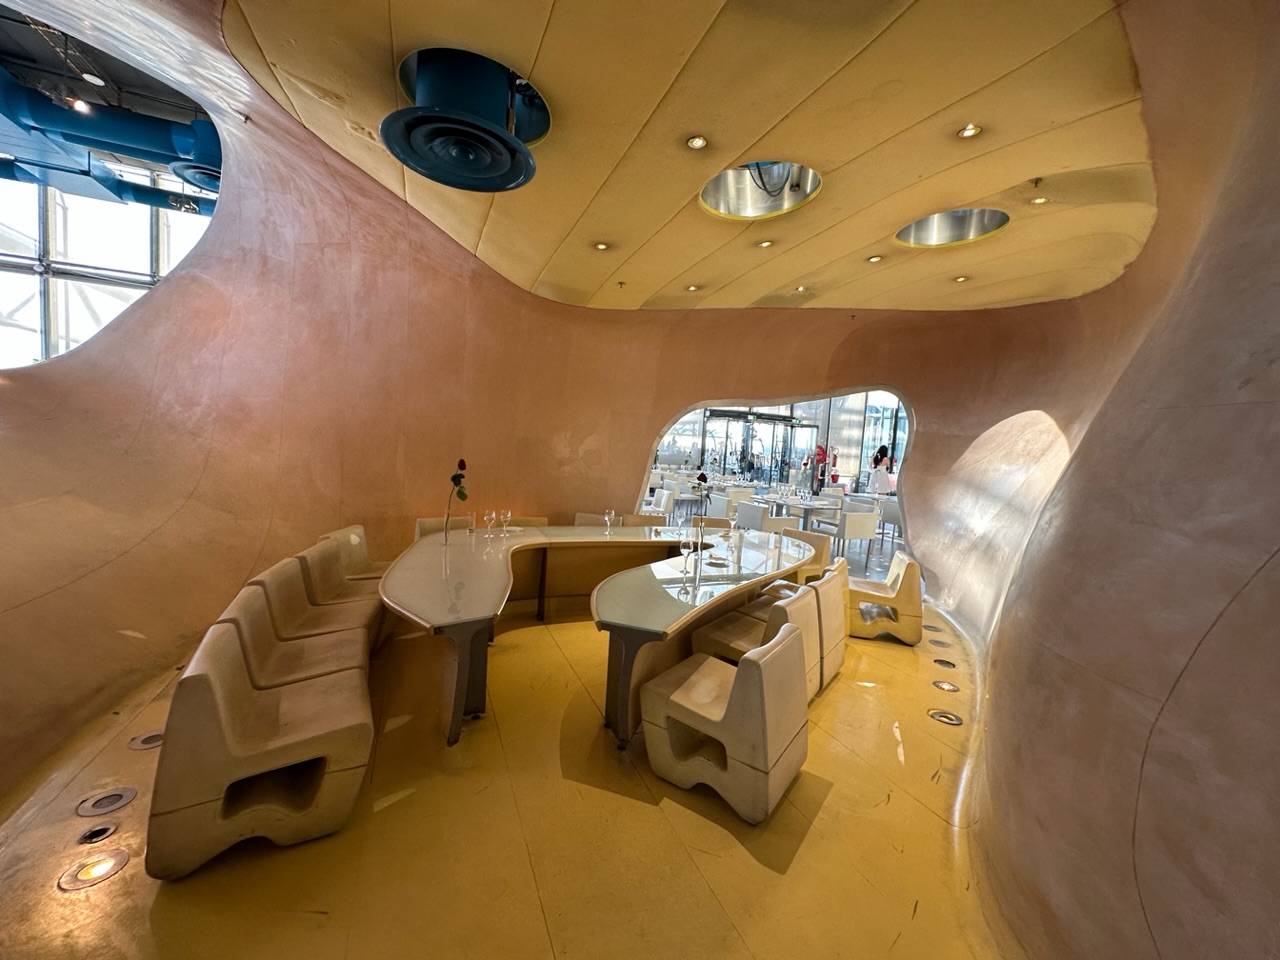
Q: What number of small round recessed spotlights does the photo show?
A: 9